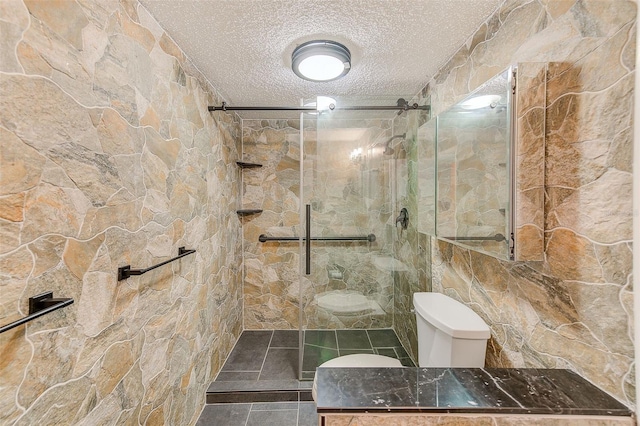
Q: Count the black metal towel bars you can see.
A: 2